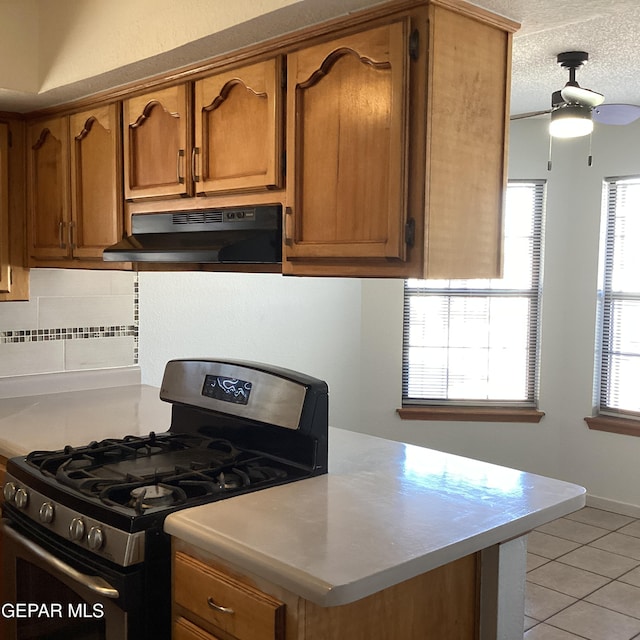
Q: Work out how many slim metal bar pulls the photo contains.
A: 6